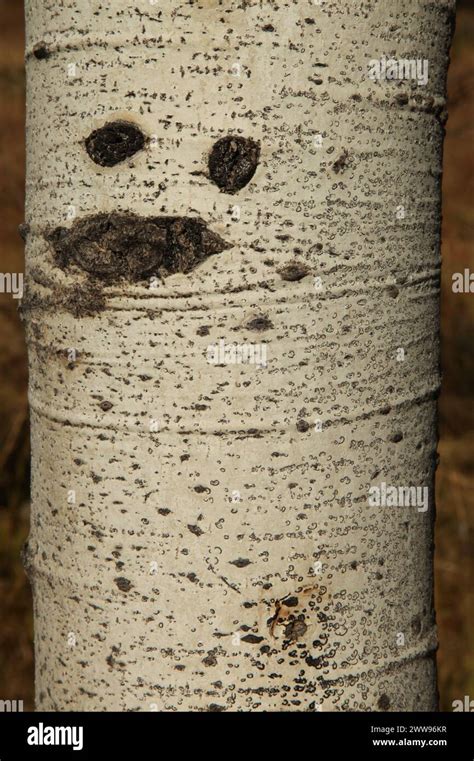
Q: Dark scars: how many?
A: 3